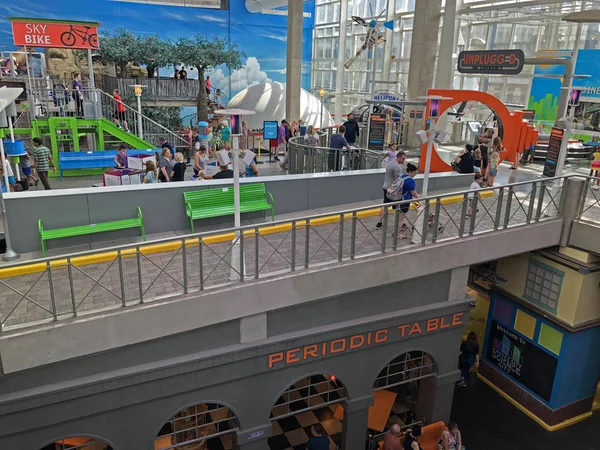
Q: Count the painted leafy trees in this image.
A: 3